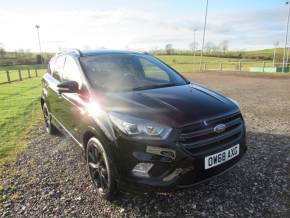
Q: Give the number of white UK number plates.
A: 1